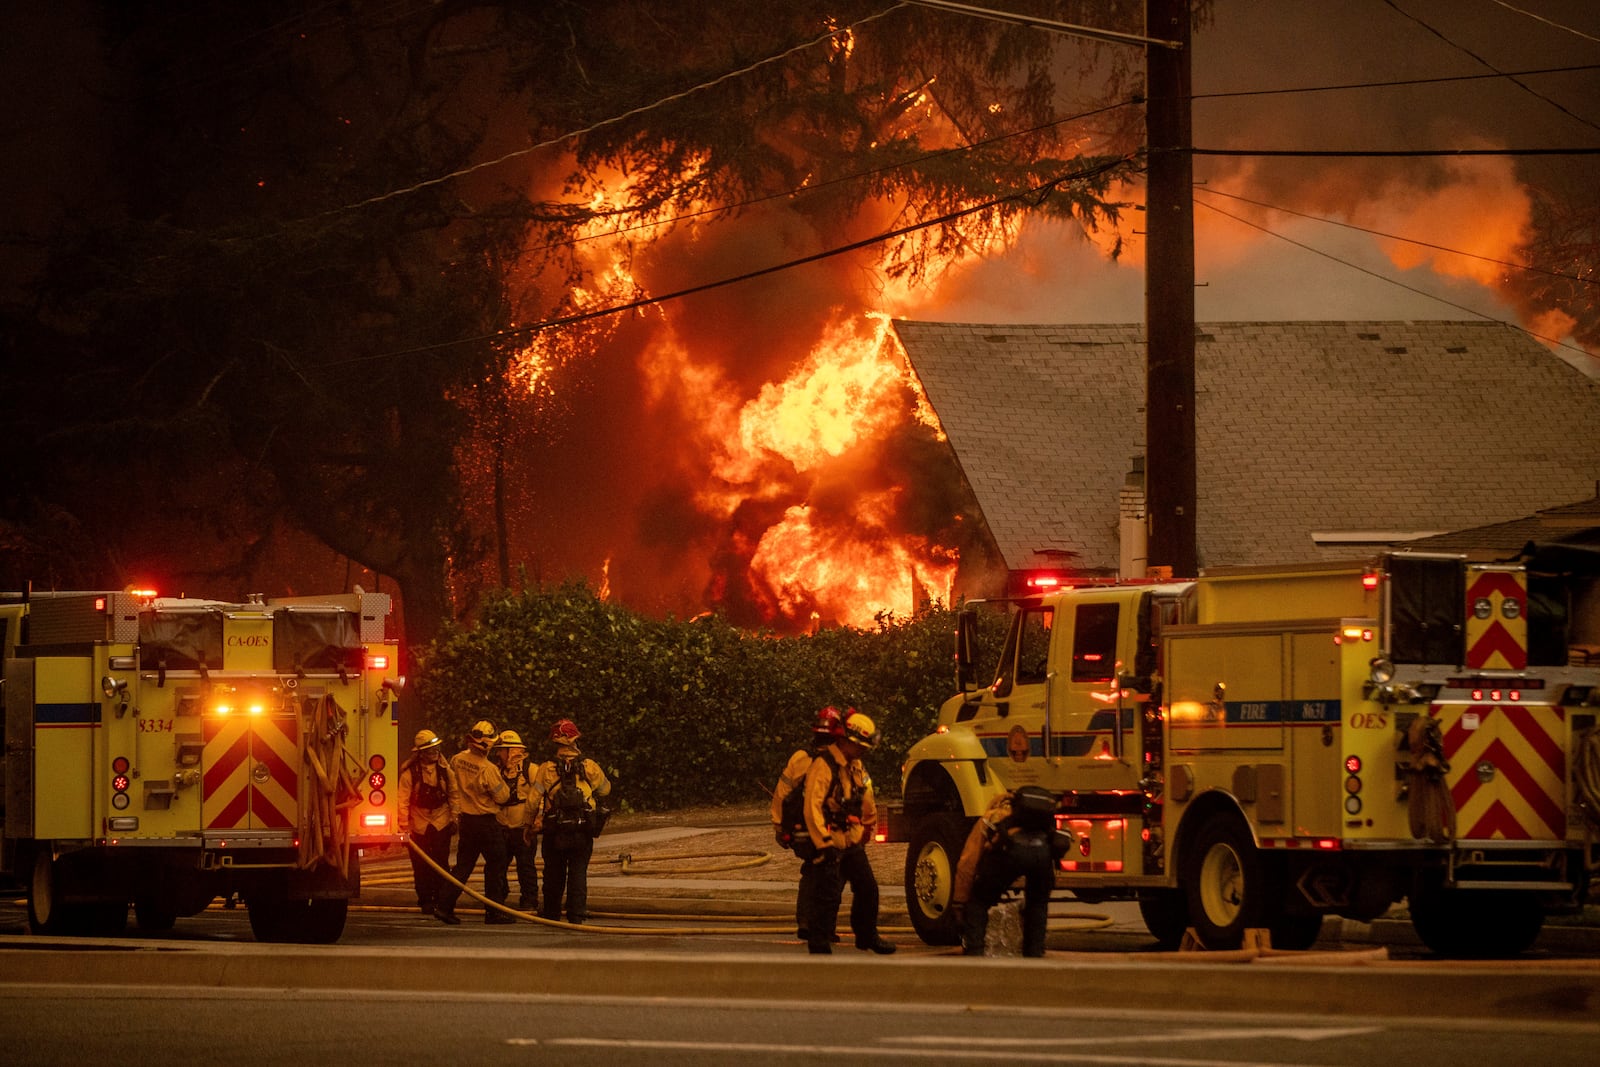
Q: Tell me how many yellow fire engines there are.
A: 2